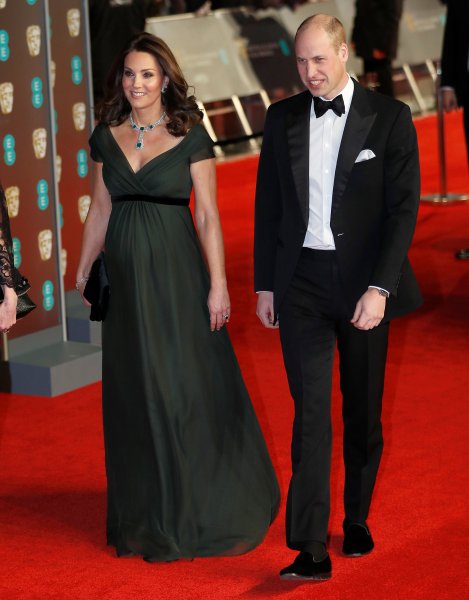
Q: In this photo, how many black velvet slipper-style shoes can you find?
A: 2